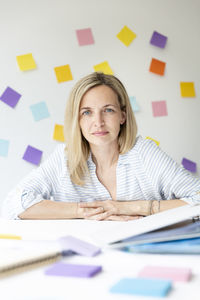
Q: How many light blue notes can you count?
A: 4